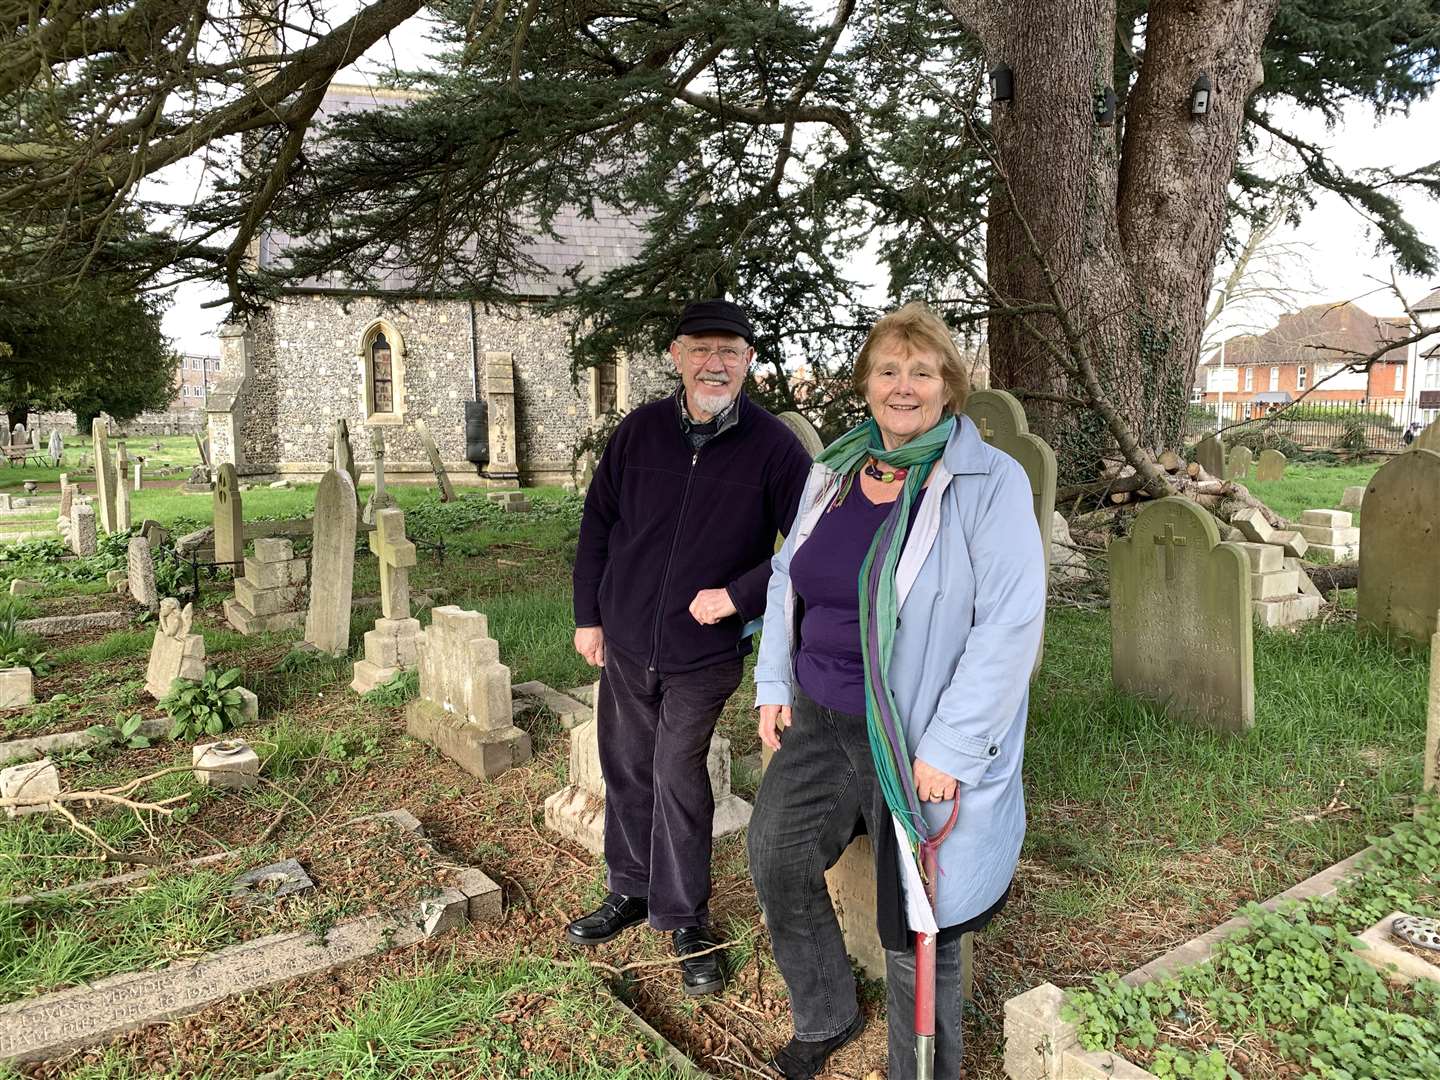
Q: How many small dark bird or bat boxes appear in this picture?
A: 3